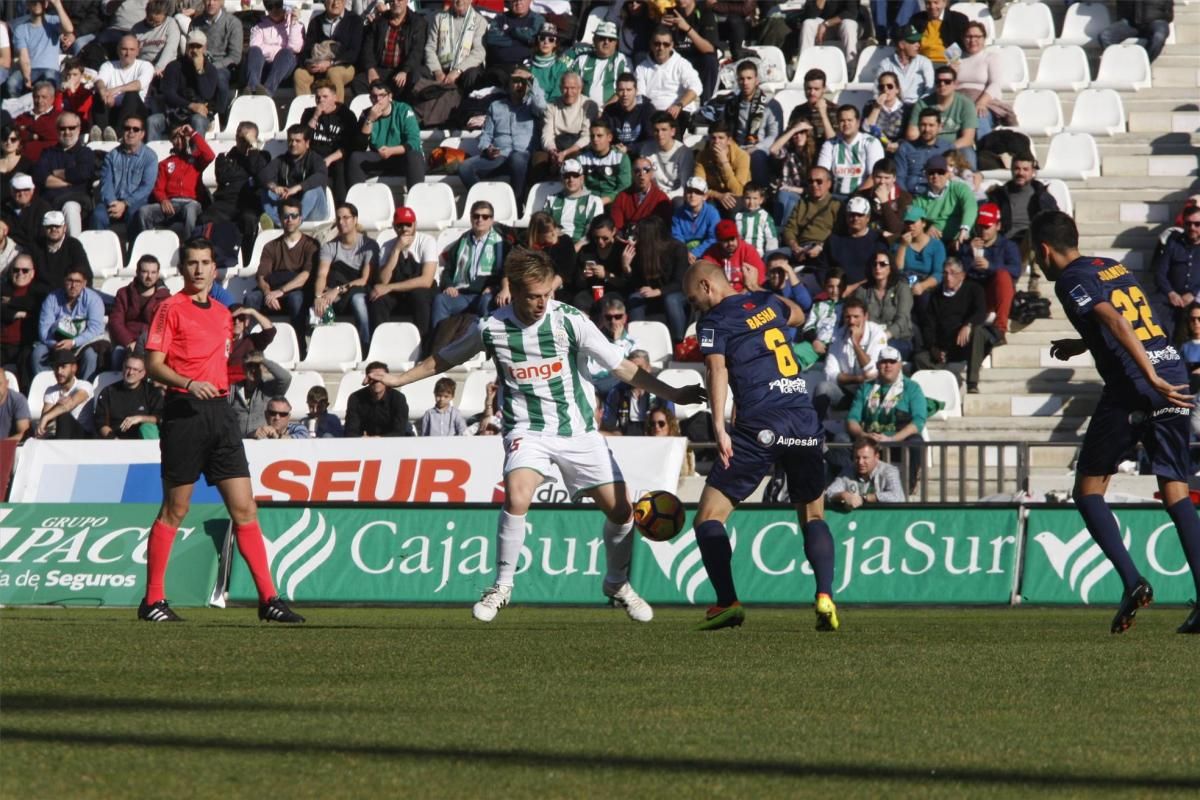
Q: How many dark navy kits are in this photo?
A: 2